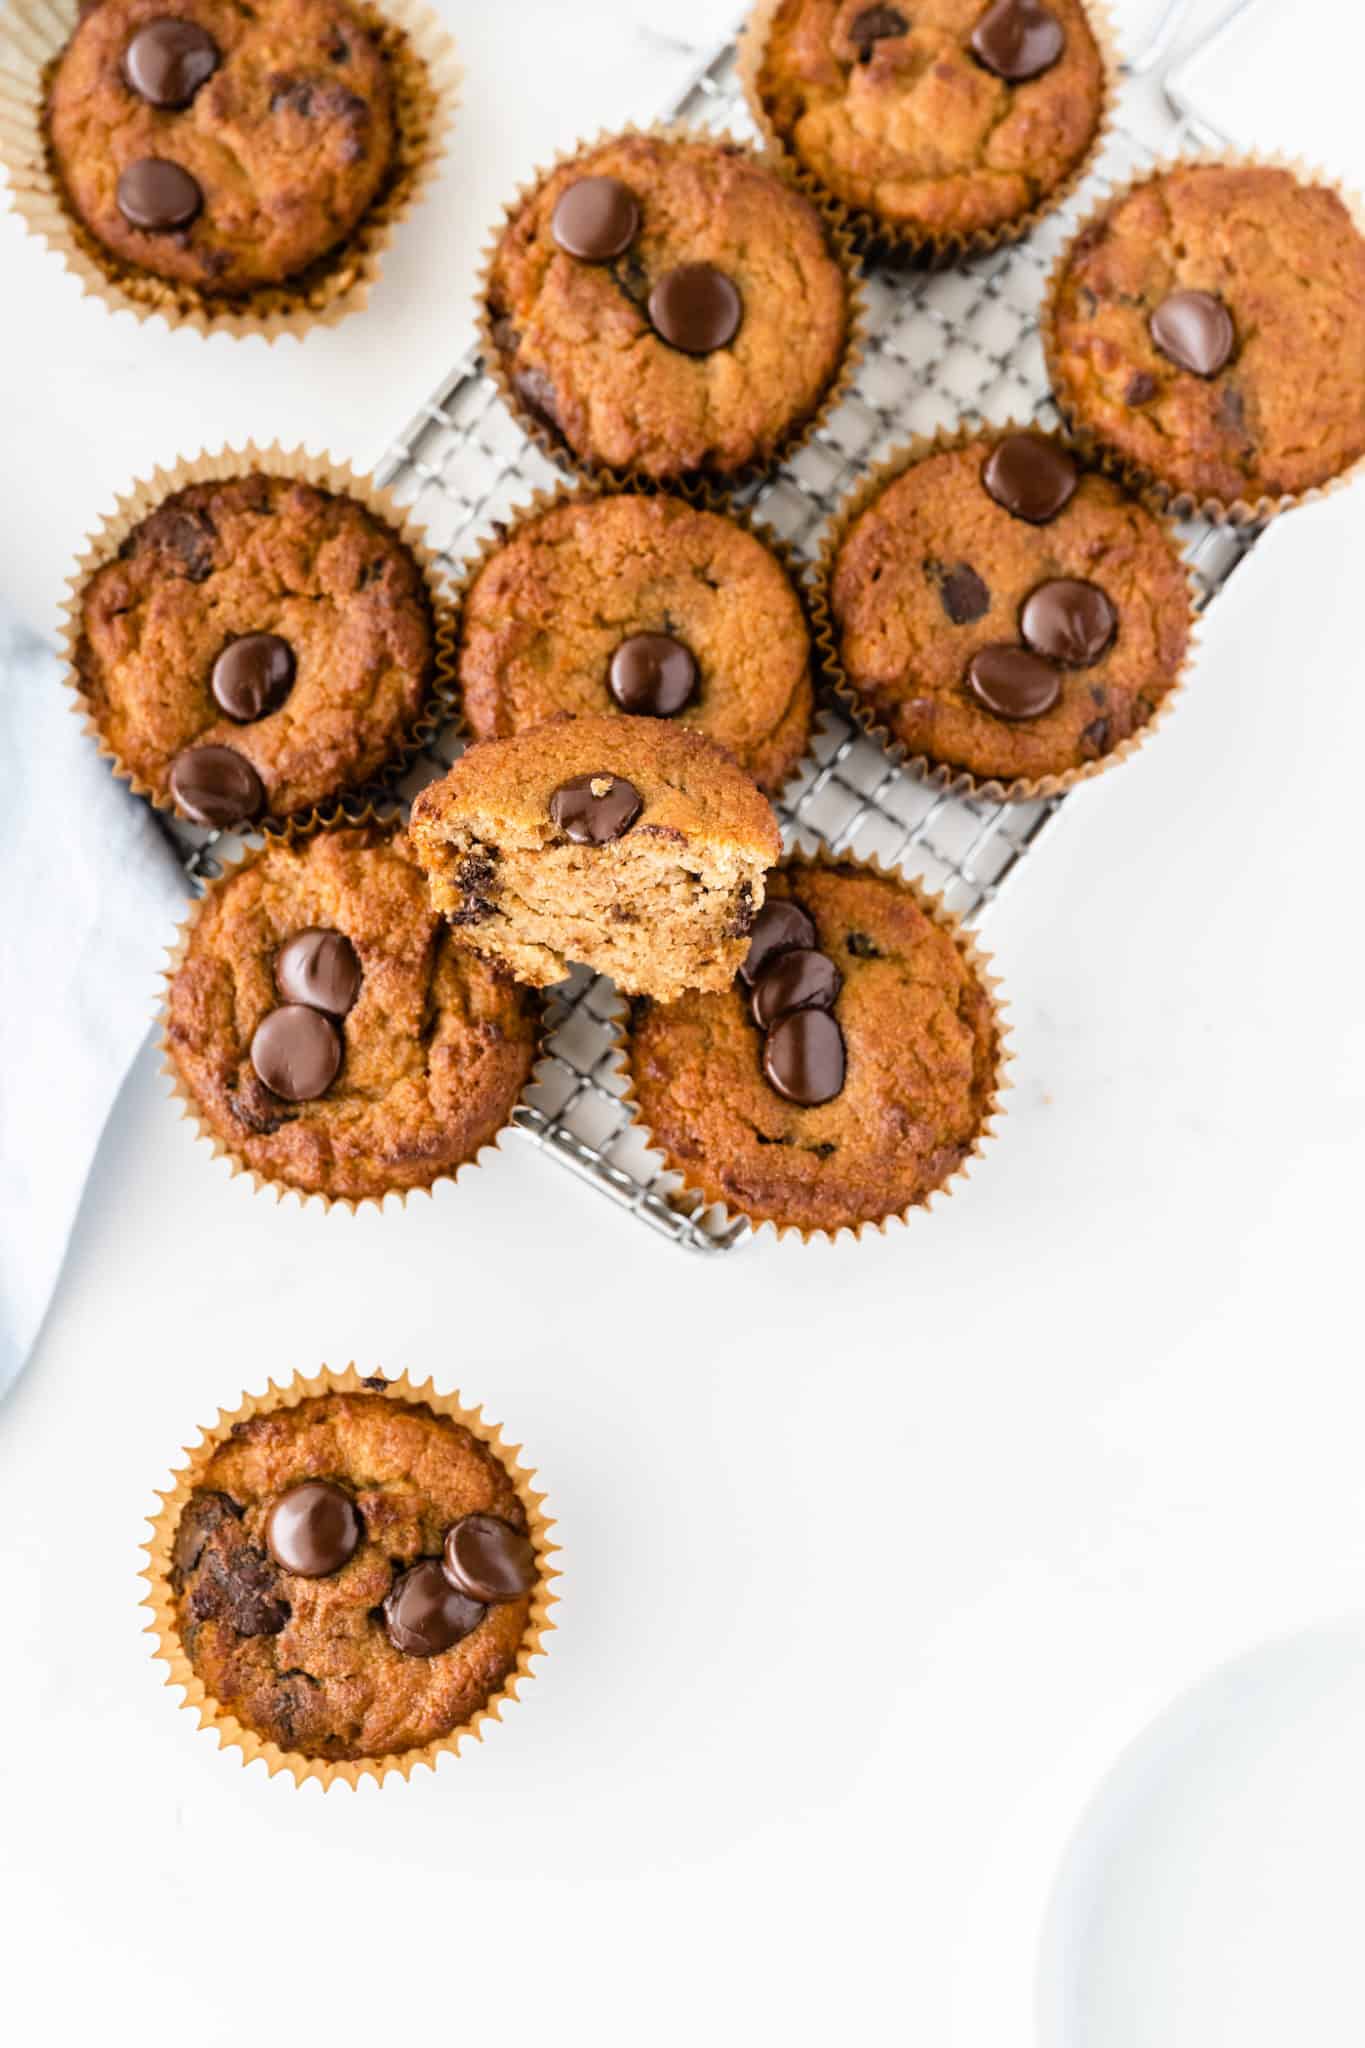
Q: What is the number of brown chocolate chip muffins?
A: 11